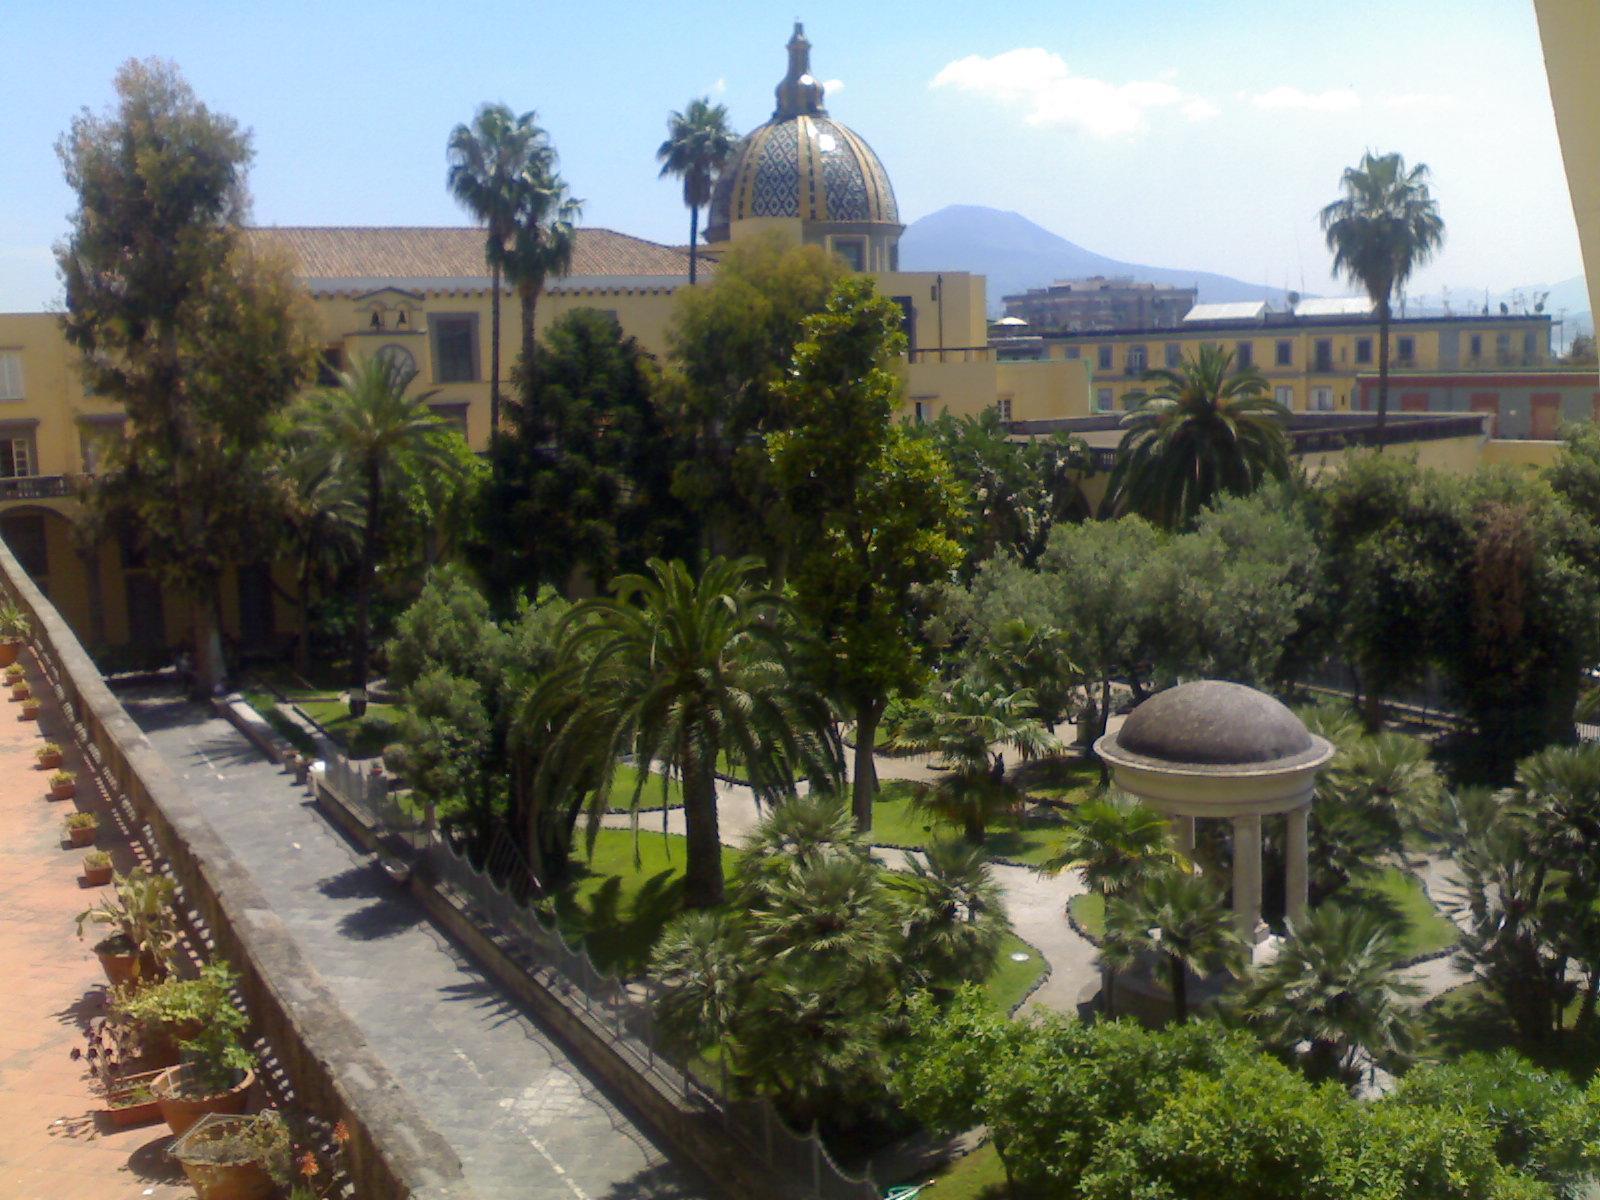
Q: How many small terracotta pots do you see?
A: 7